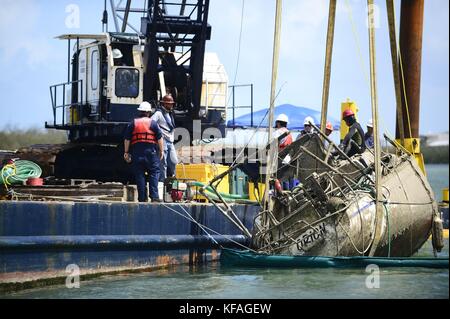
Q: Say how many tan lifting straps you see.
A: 4